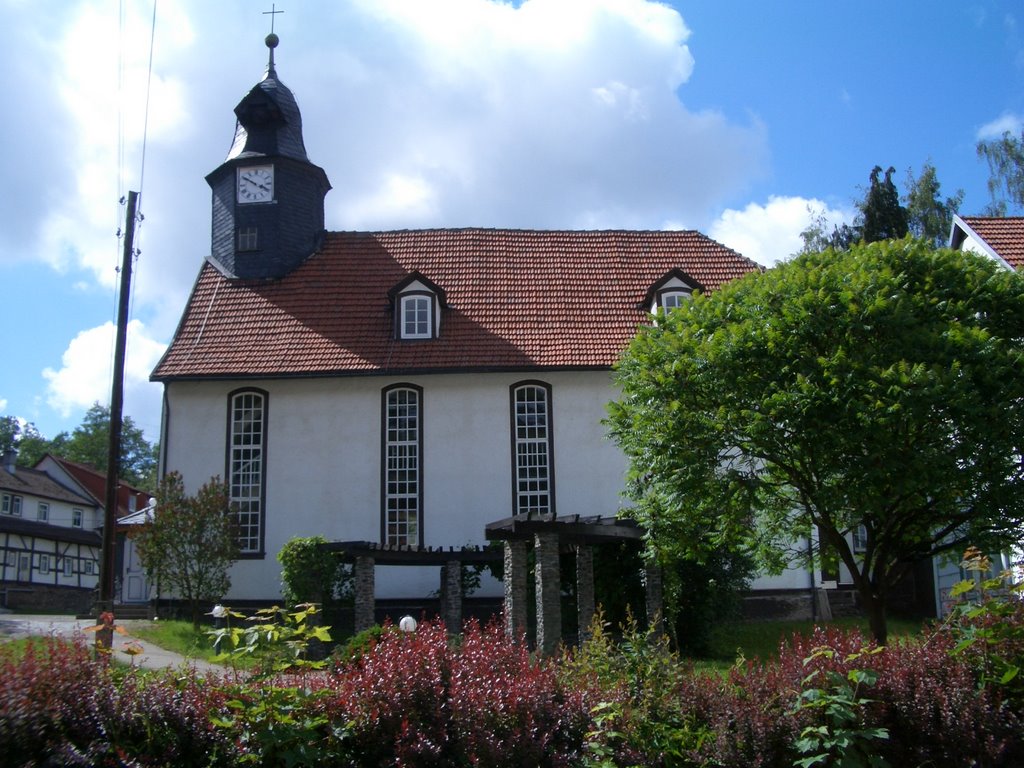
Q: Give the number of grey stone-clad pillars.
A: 6